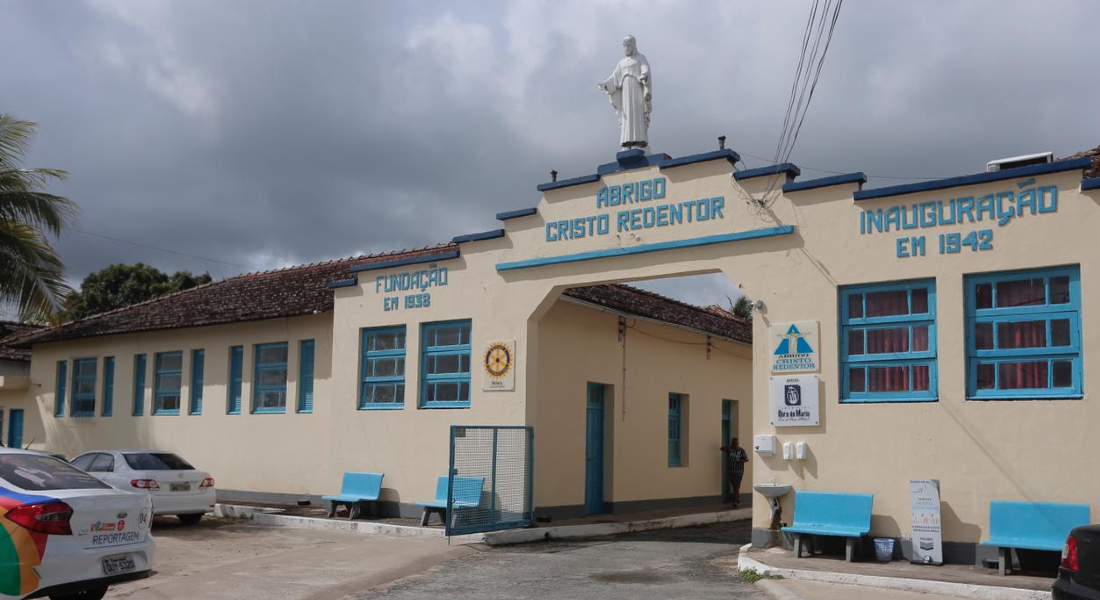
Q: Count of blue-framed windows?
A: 14